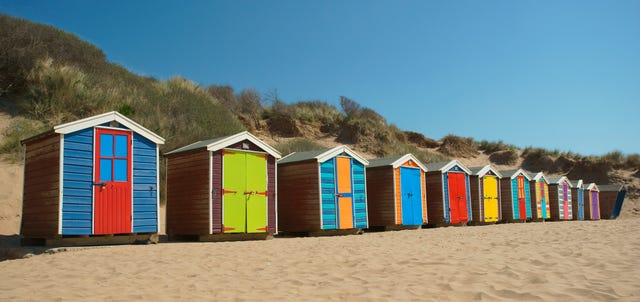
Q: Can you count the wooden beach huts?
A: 12